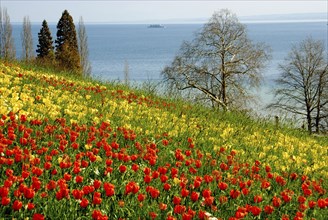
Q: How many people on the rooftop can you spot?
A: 0